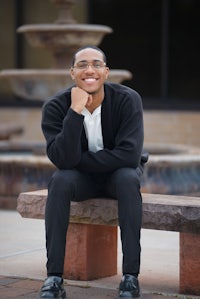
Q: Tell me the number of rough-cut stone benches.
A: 1